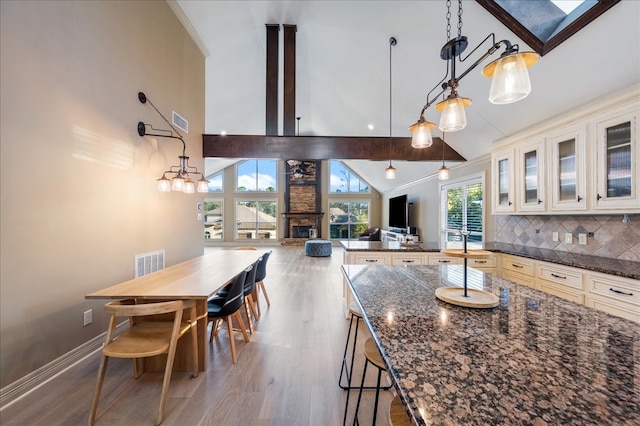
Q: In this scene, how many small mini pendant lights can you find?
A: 2